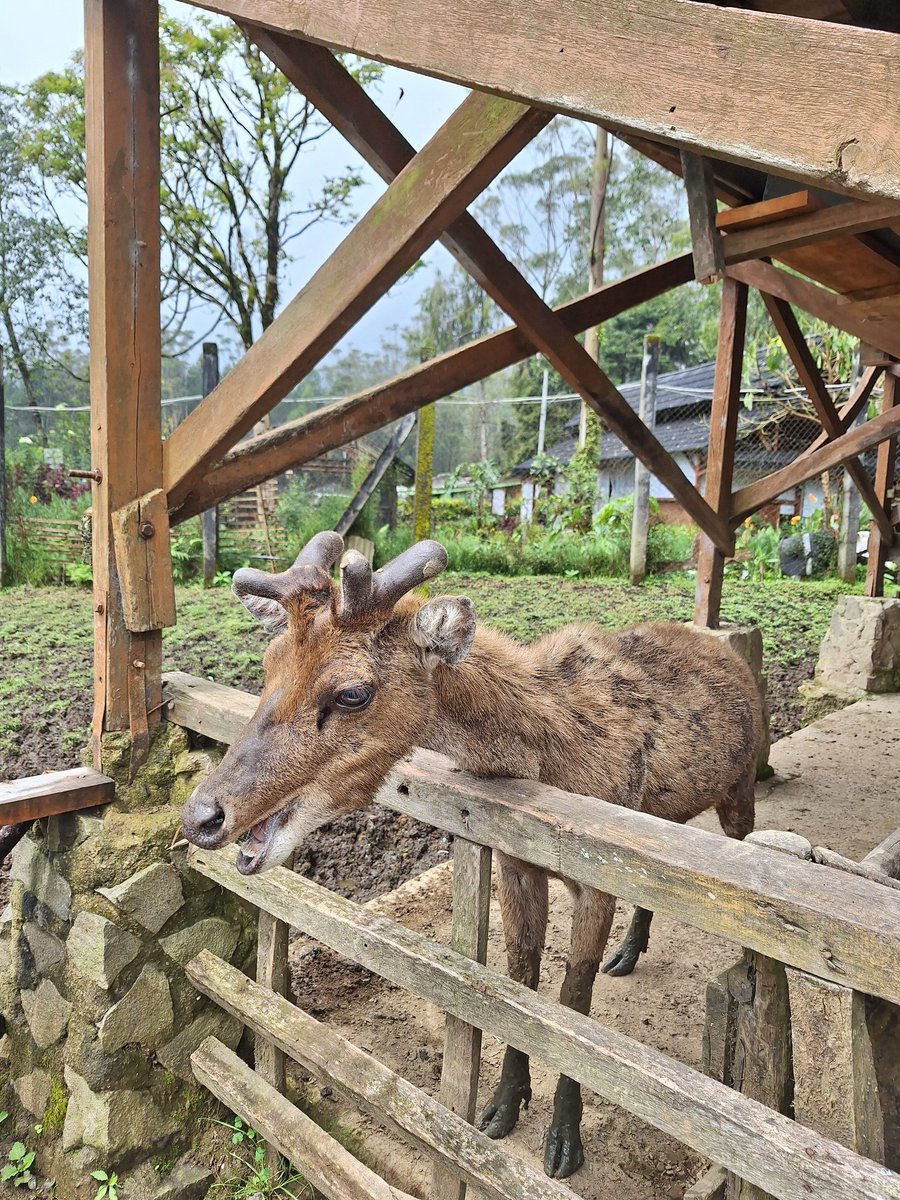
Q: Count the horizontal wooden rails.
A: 4